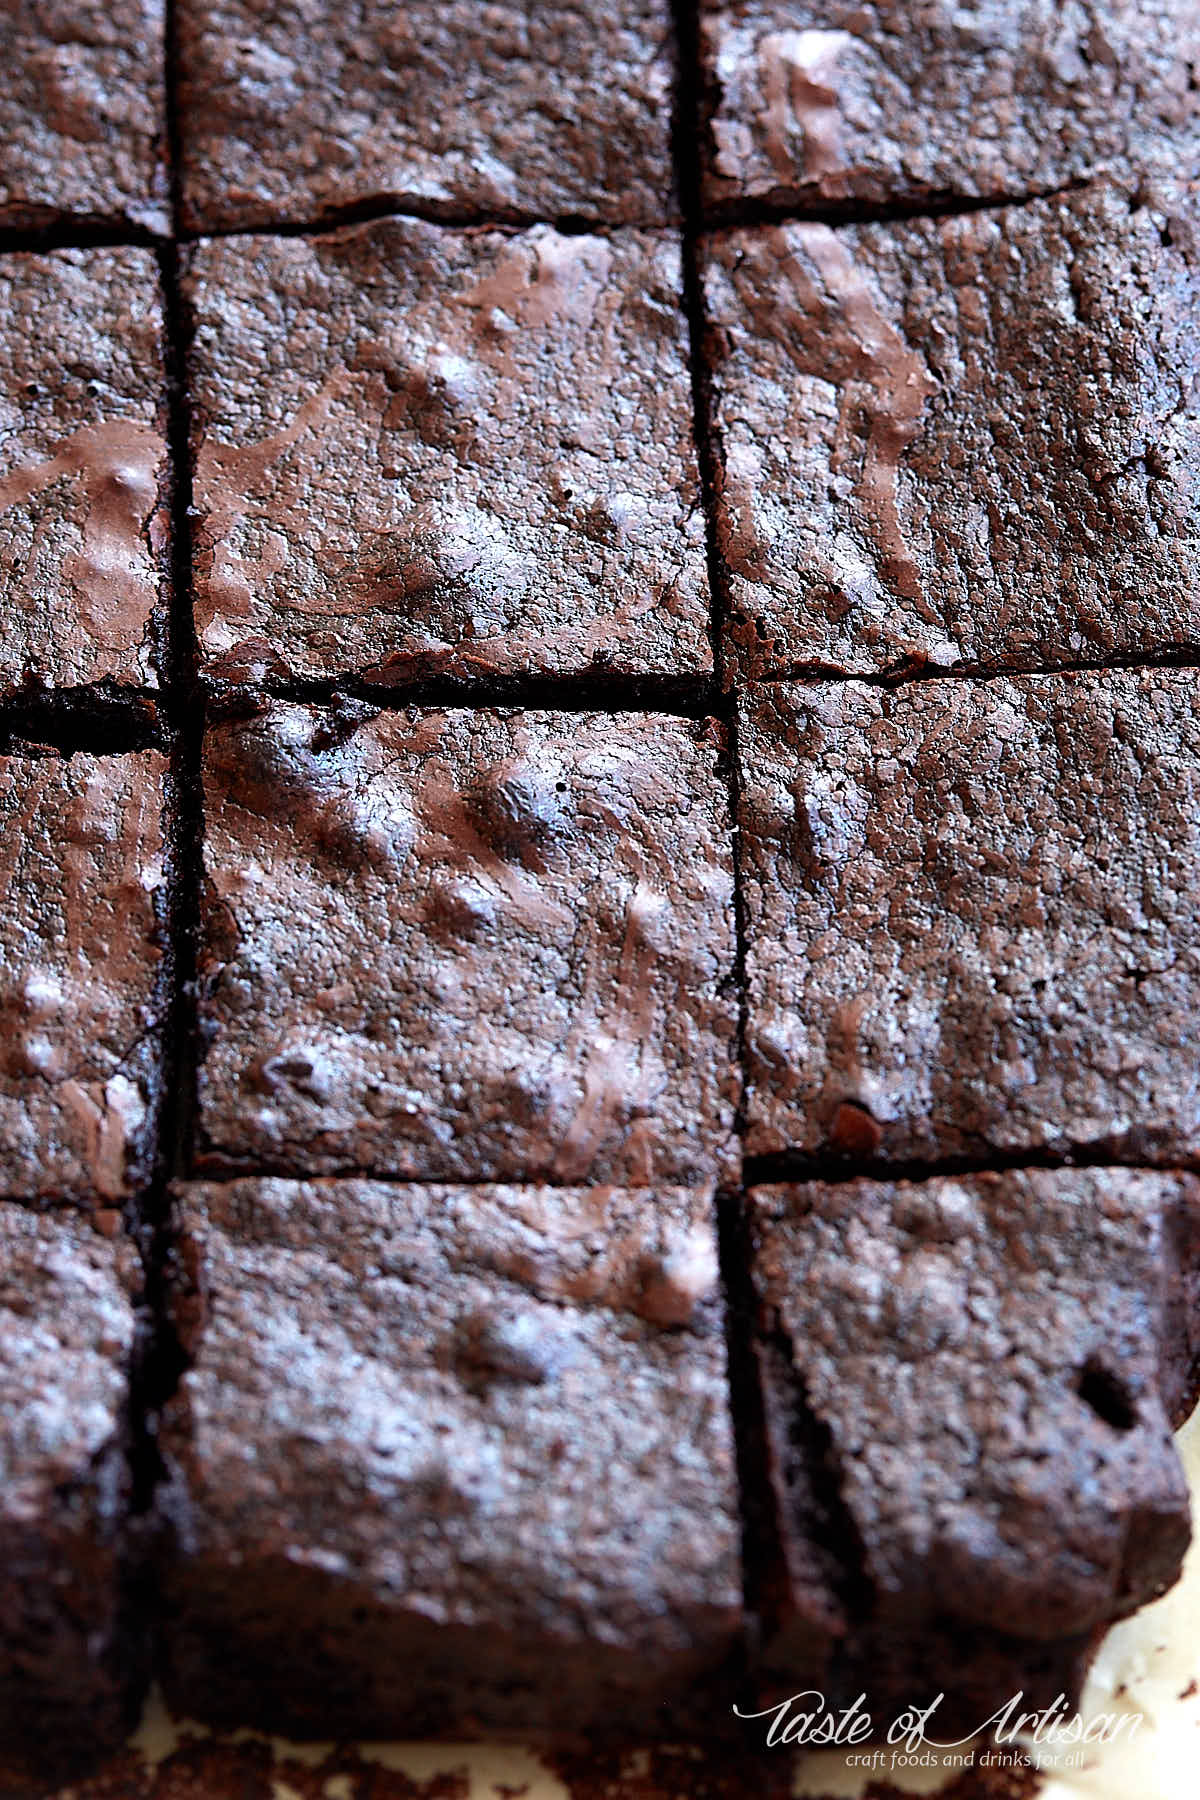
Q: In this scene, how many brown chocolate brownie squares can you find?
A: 12